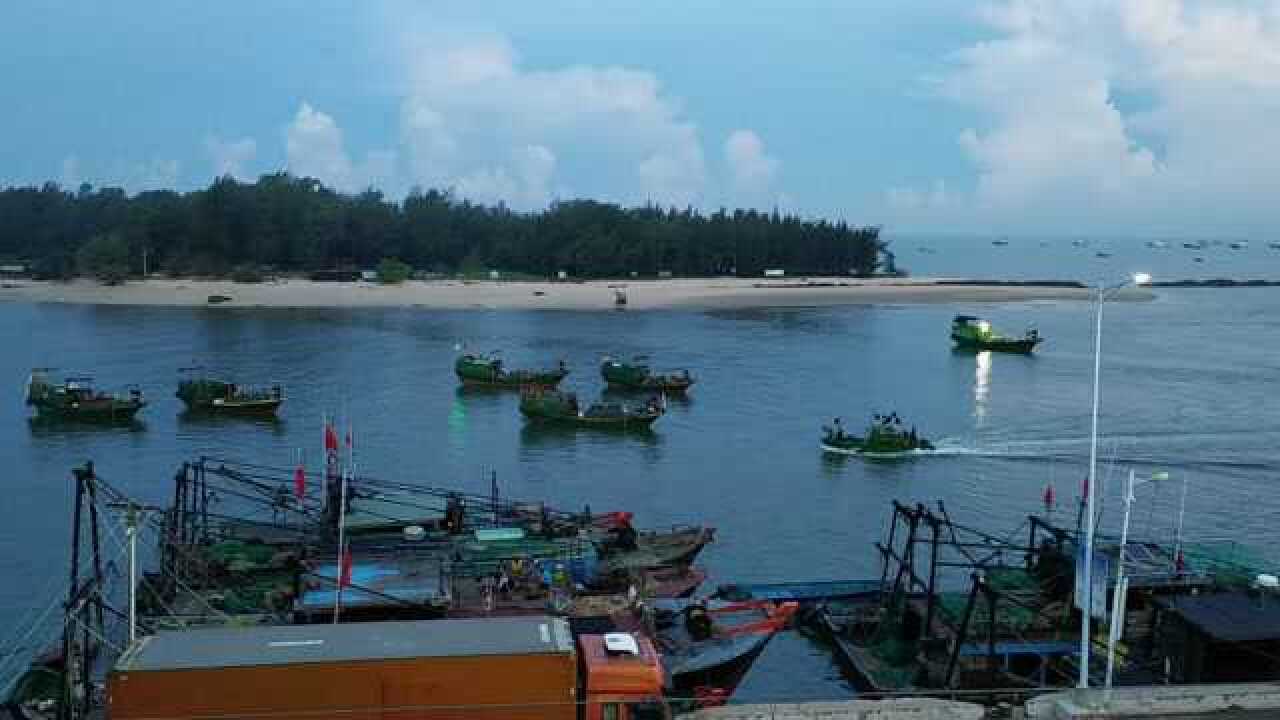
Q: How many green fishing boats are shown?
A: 7